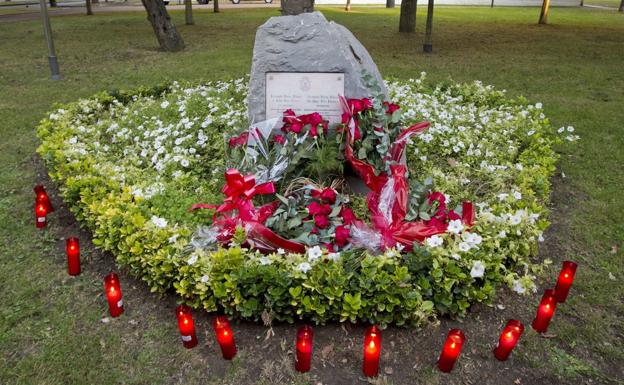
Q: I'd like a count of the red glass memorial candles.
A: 12